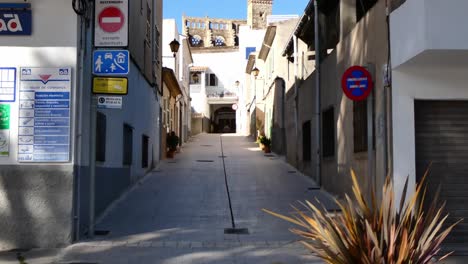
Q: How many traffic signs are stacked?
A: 4